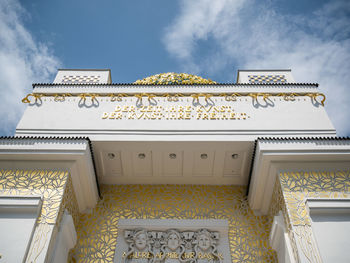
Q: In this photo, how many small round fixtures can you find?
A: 5